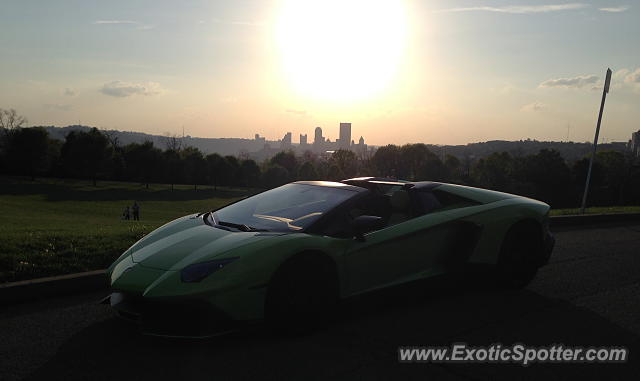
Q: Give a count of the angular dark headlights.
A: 1